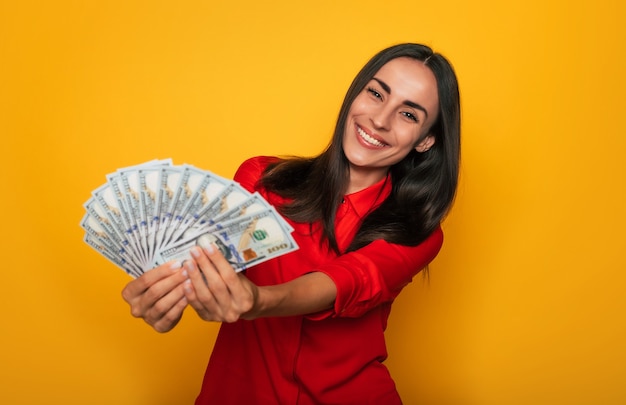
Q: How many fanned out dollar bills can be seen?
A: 13